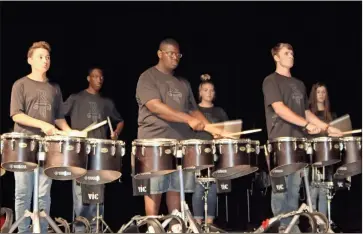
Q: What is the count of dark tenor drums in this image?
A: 9